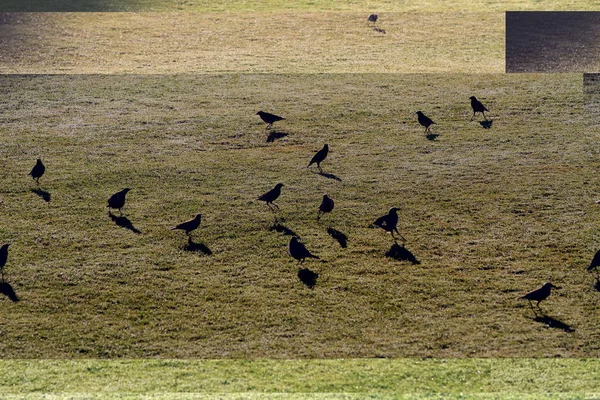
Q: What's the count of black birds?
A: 15